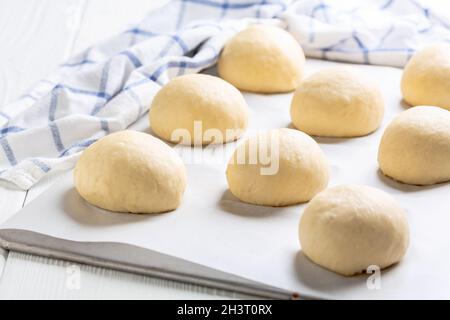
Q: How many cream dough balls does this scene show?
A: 8